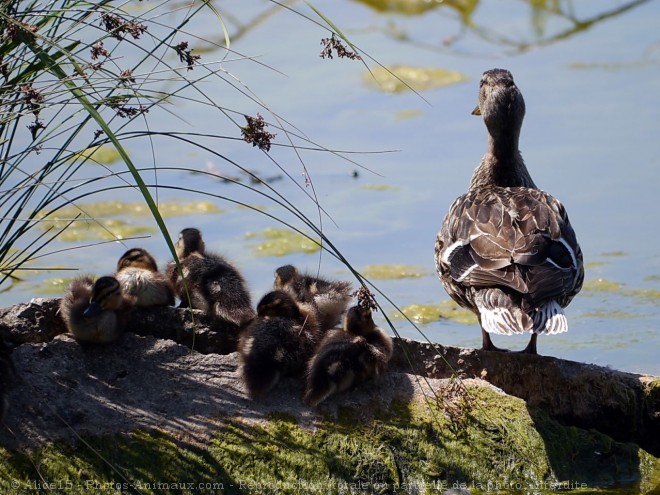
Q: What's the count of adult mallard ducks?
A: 1